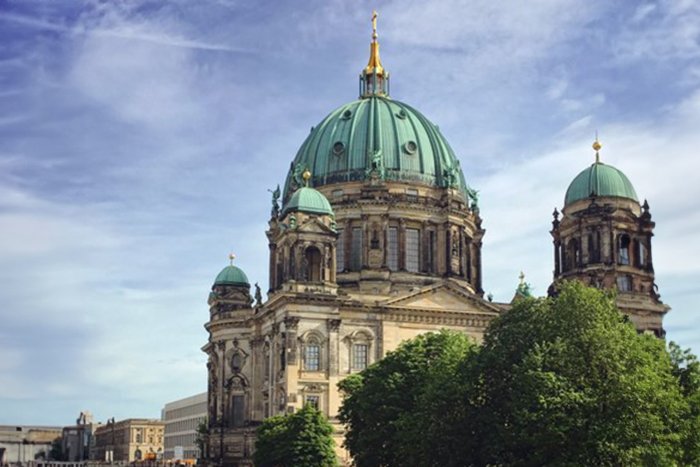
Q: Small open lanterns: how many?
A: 1